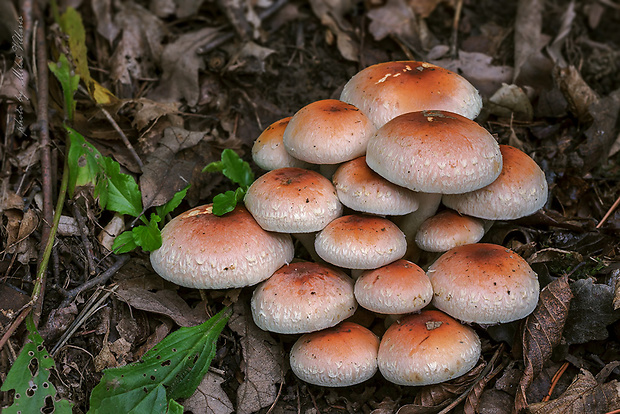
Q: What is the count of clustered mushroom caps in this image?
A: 15